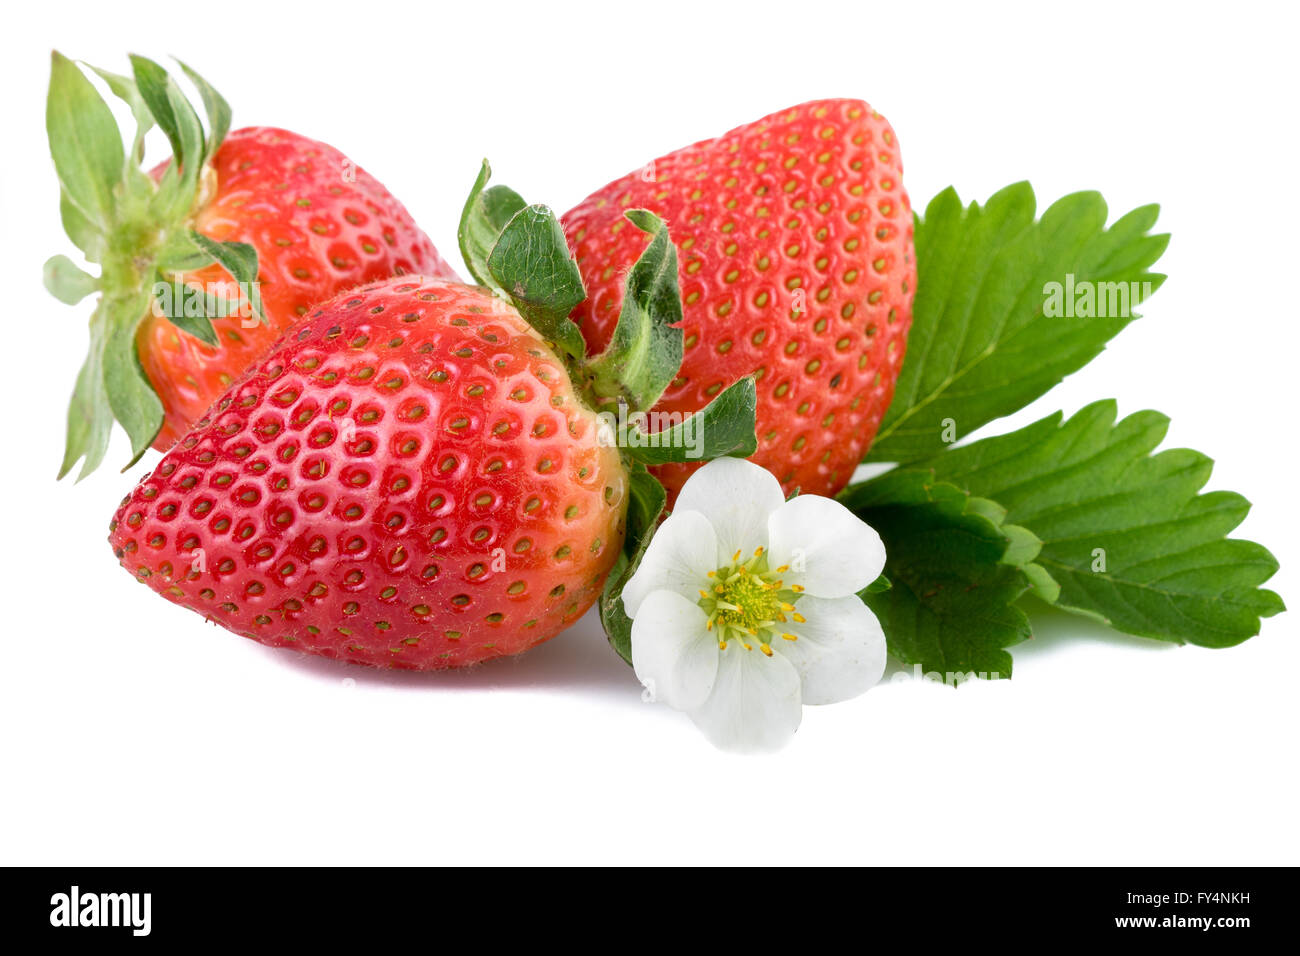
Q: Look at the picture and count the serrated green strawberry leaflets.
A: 3